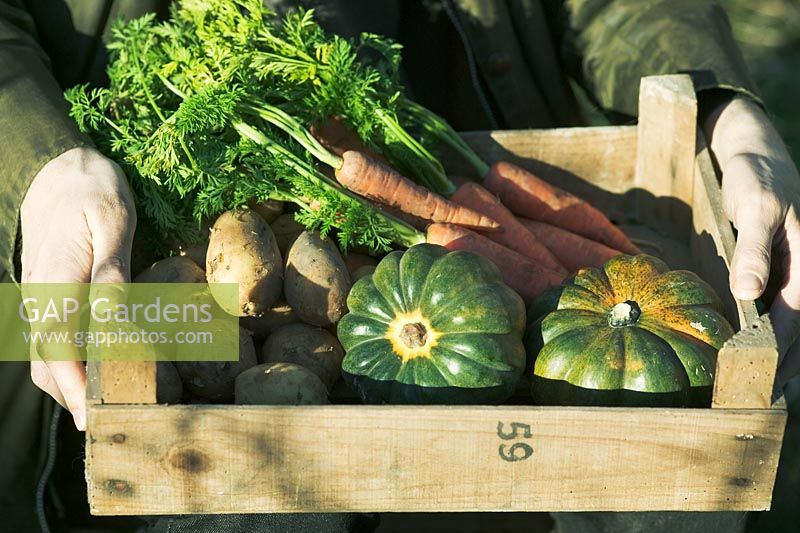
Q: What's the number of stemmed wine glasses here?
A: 0